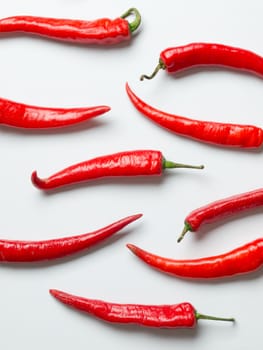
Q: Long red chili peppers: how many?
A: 9